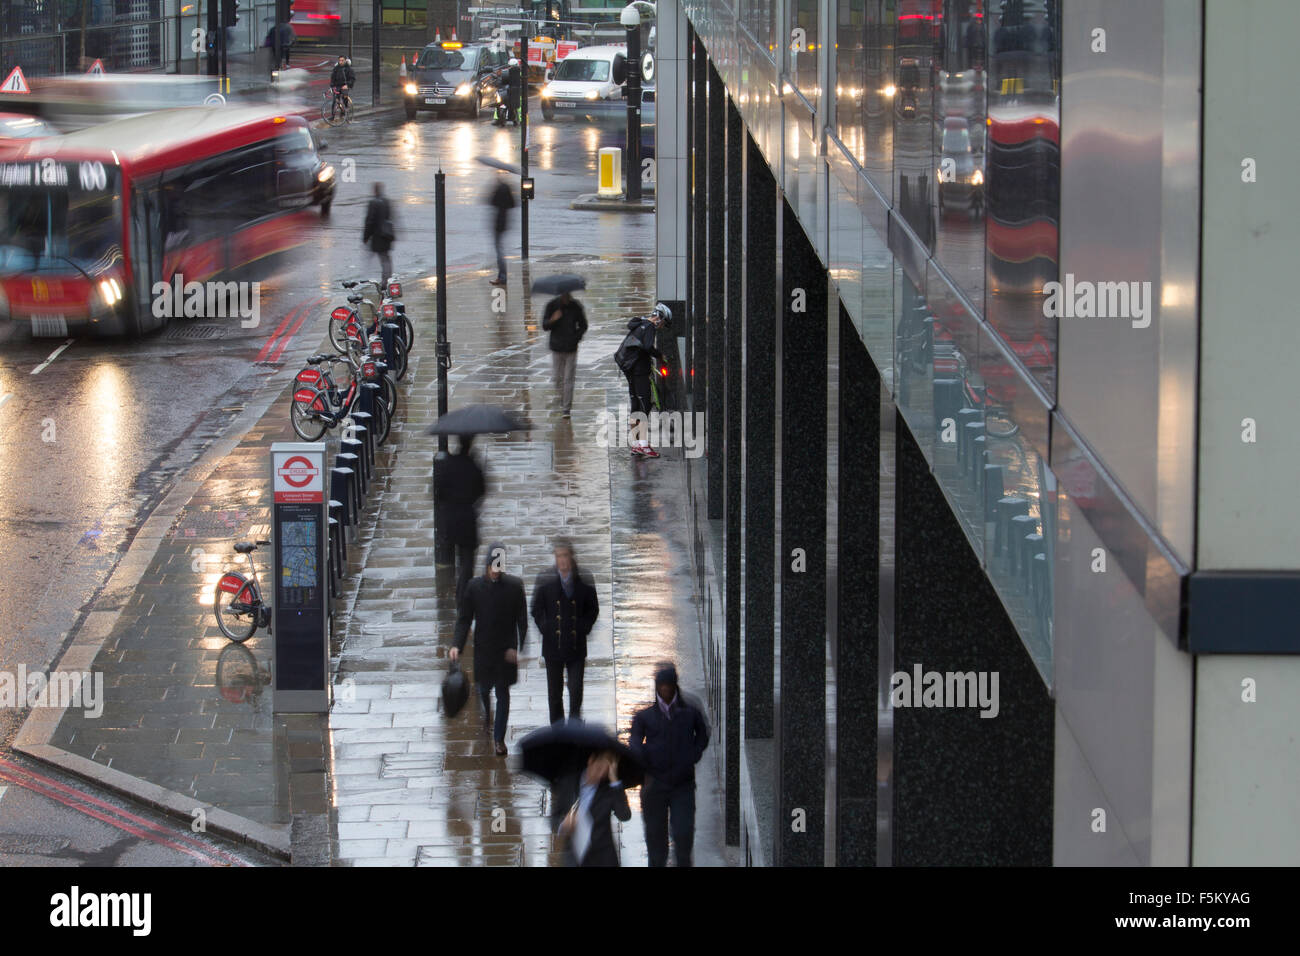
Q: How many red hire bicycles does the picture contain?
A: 5